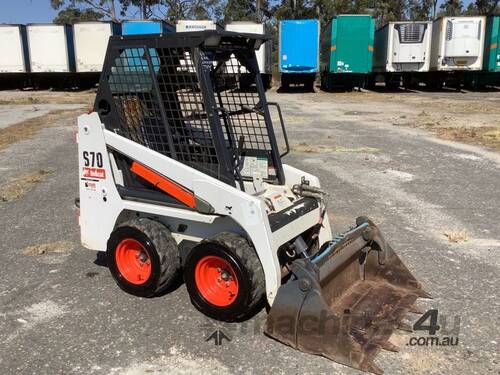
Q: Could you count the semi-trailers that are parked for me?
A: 11